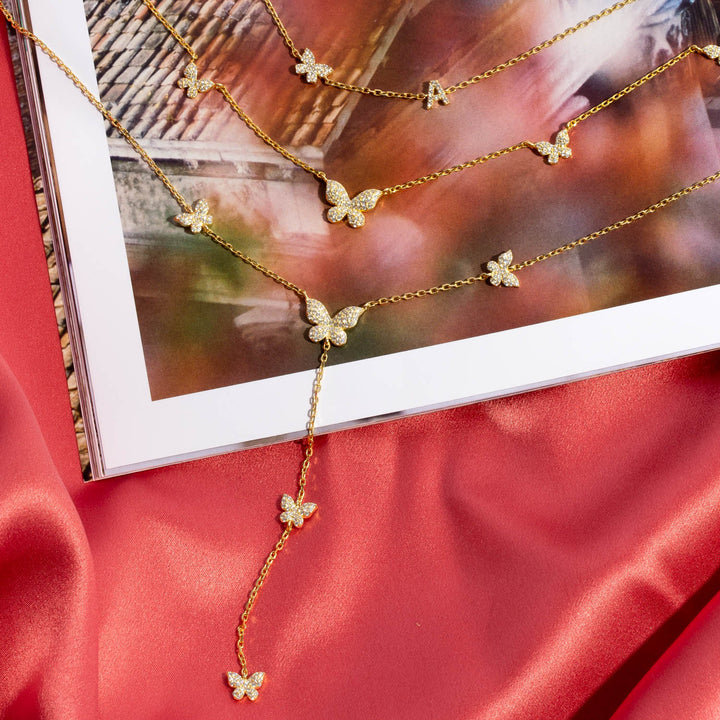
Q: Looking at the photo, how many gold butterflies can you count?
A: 10